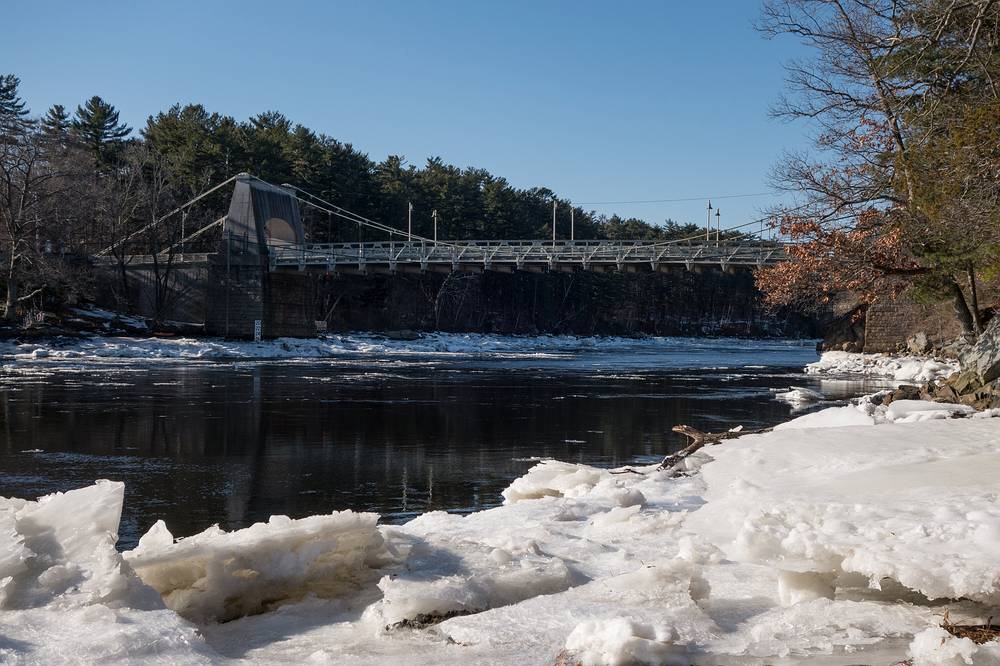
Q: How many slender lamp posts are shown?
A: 6